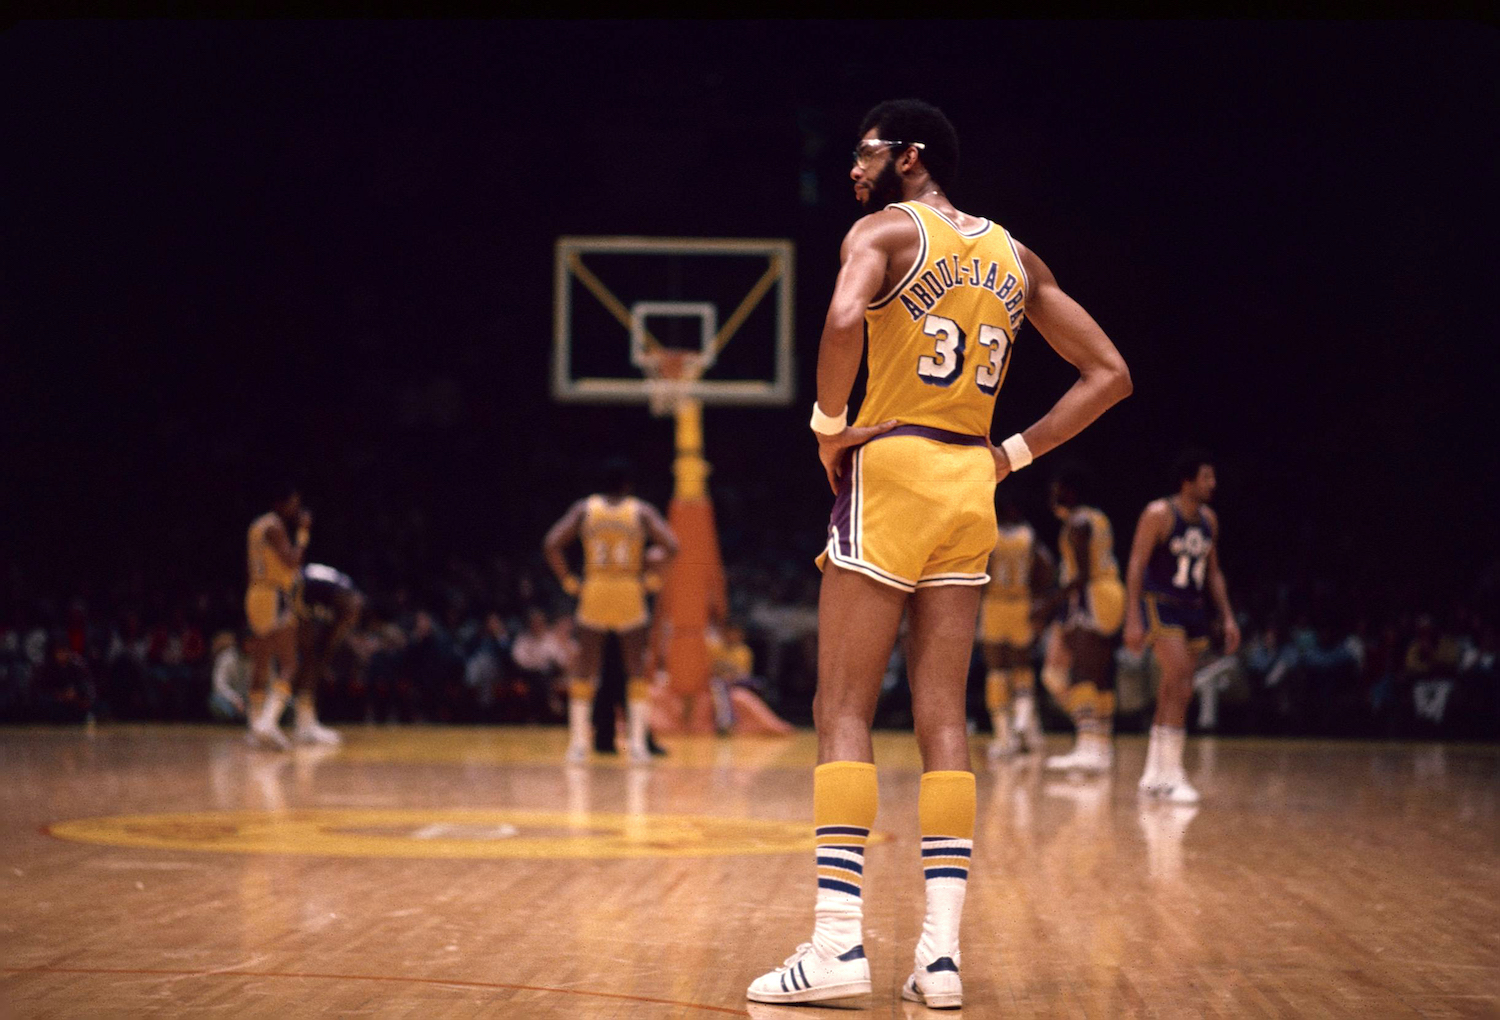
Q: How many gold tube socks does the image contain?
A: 10